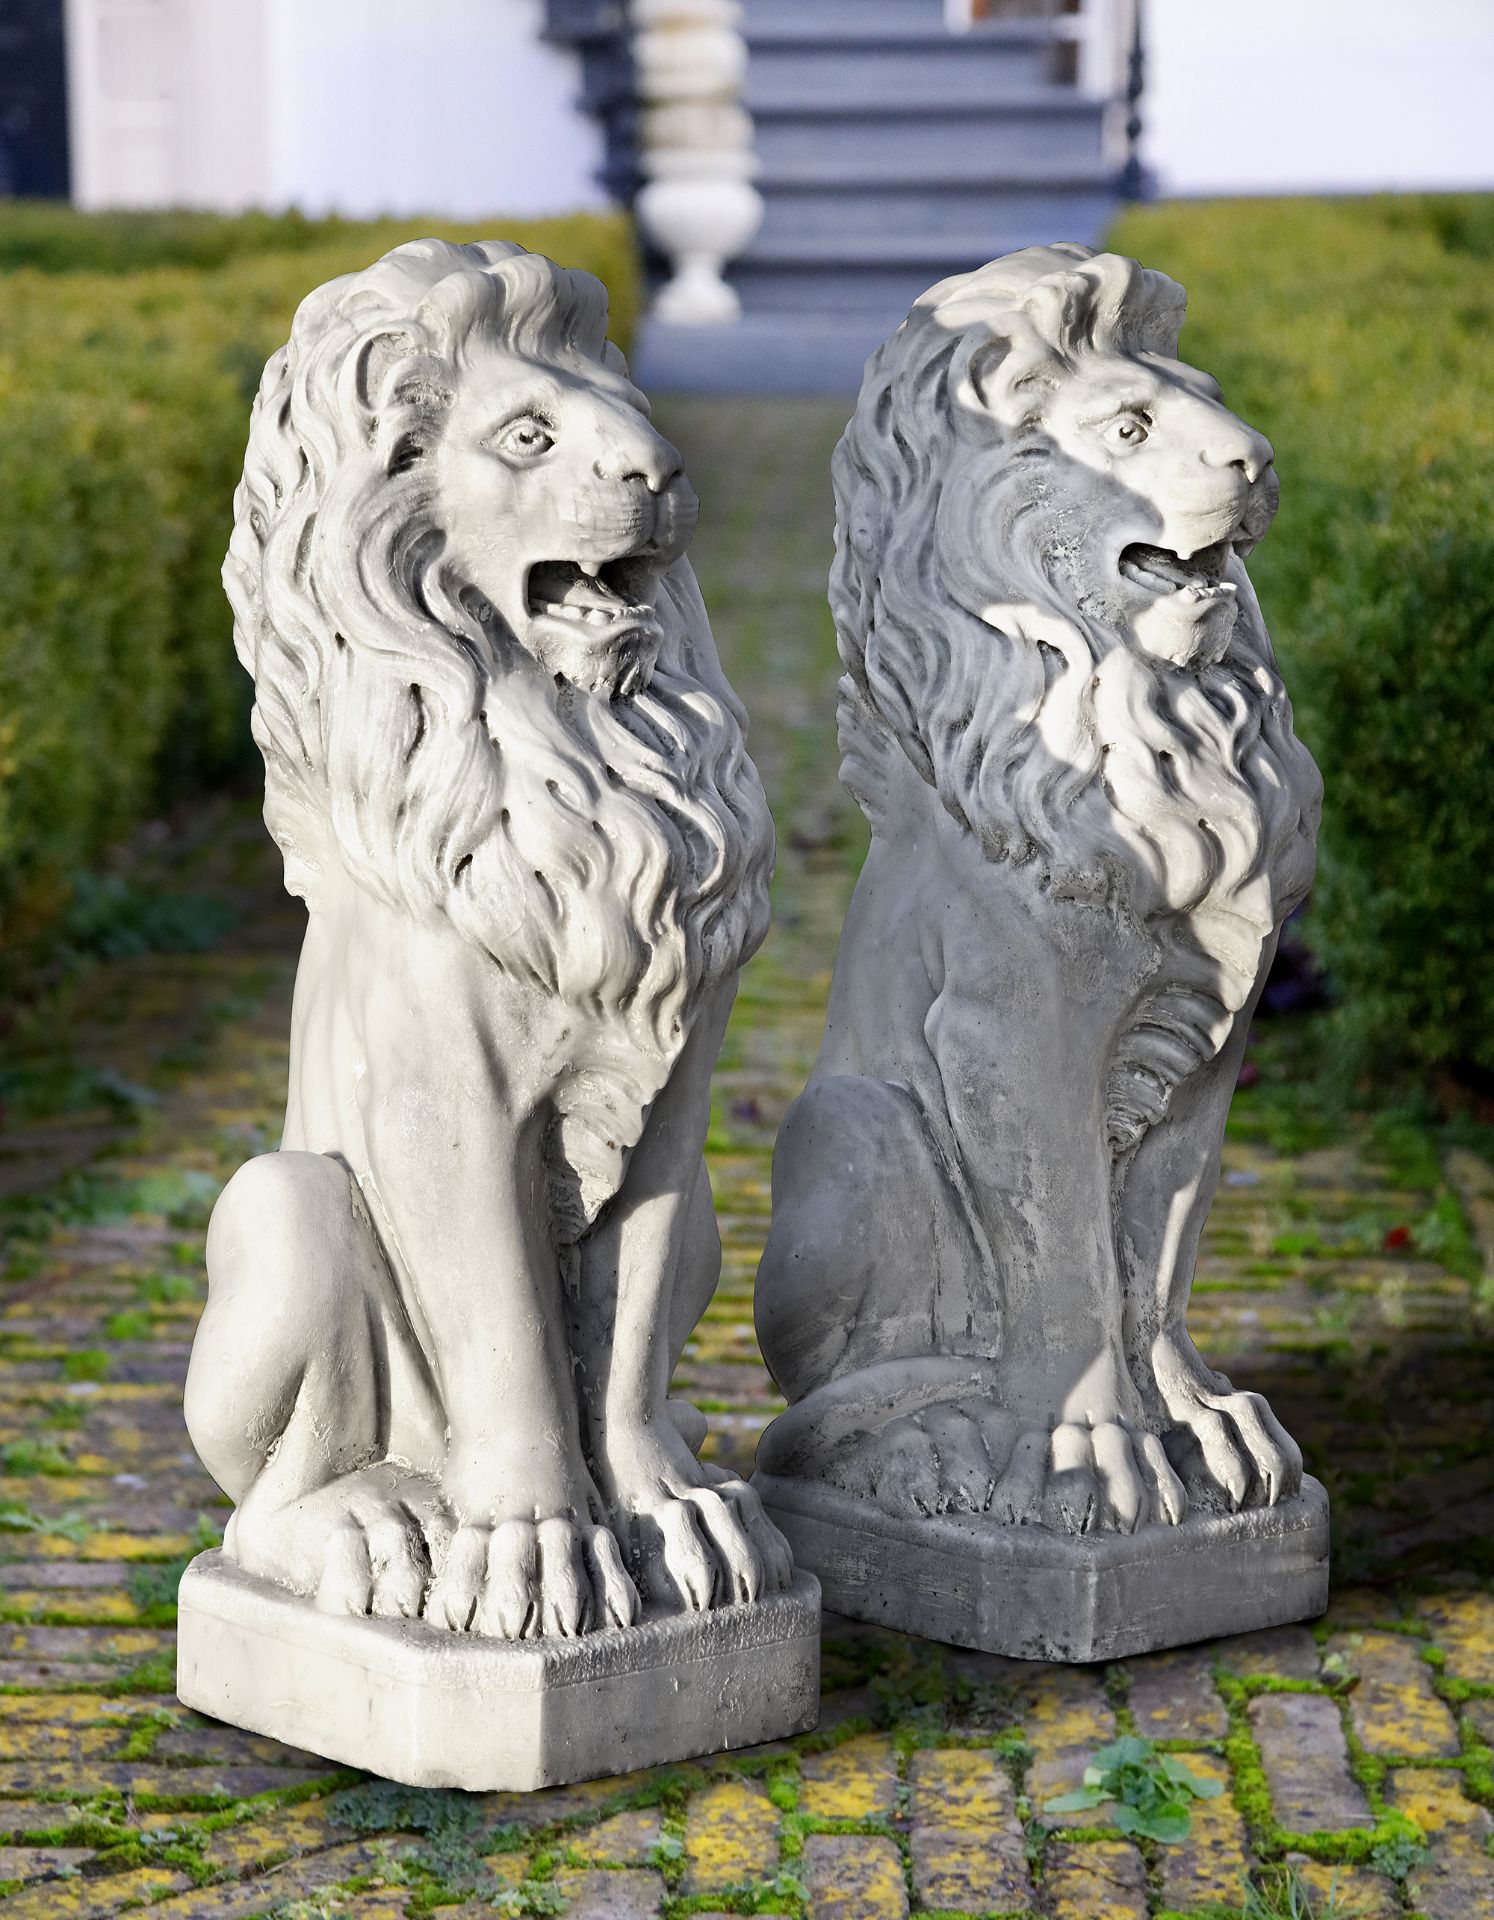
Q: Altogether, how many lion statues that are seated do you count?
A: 2